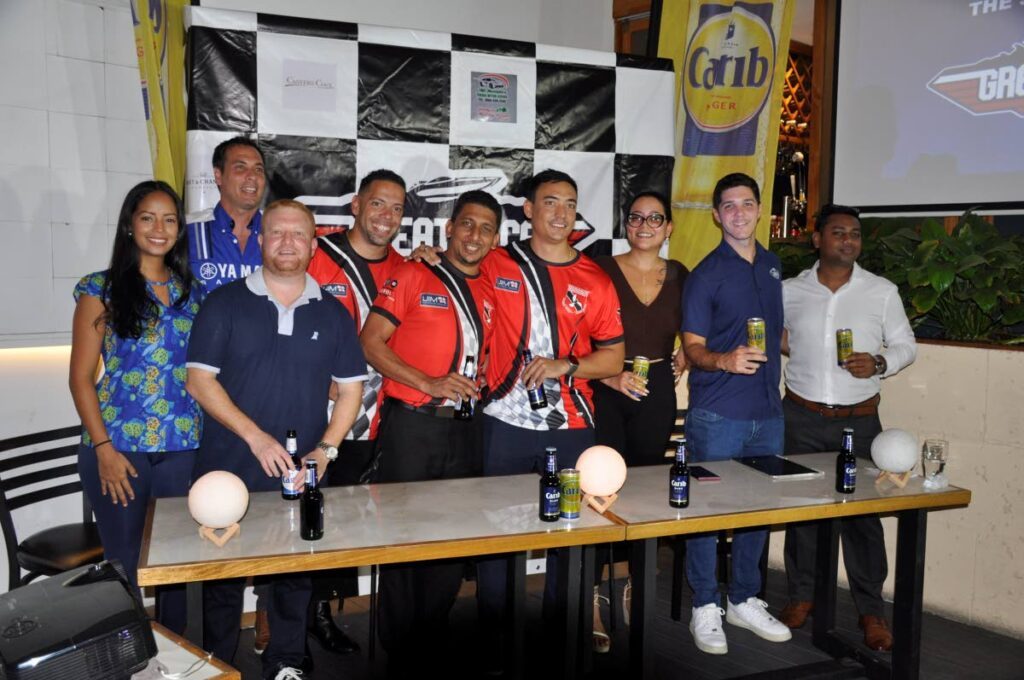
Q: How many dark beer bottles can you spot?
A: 7